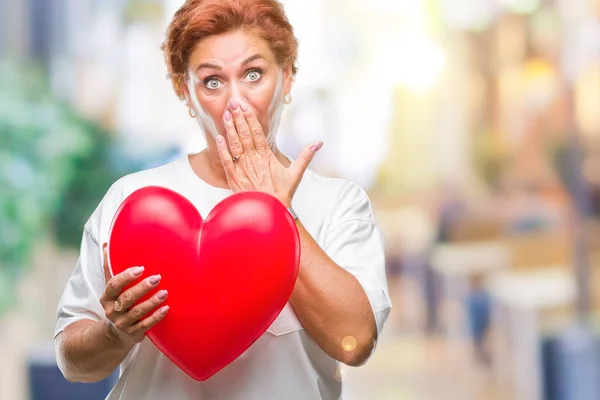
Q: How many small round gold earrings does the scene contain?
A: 2